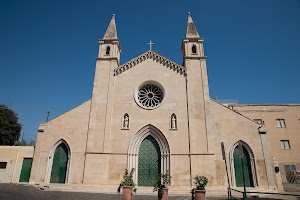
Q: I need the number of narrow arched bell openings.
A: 2